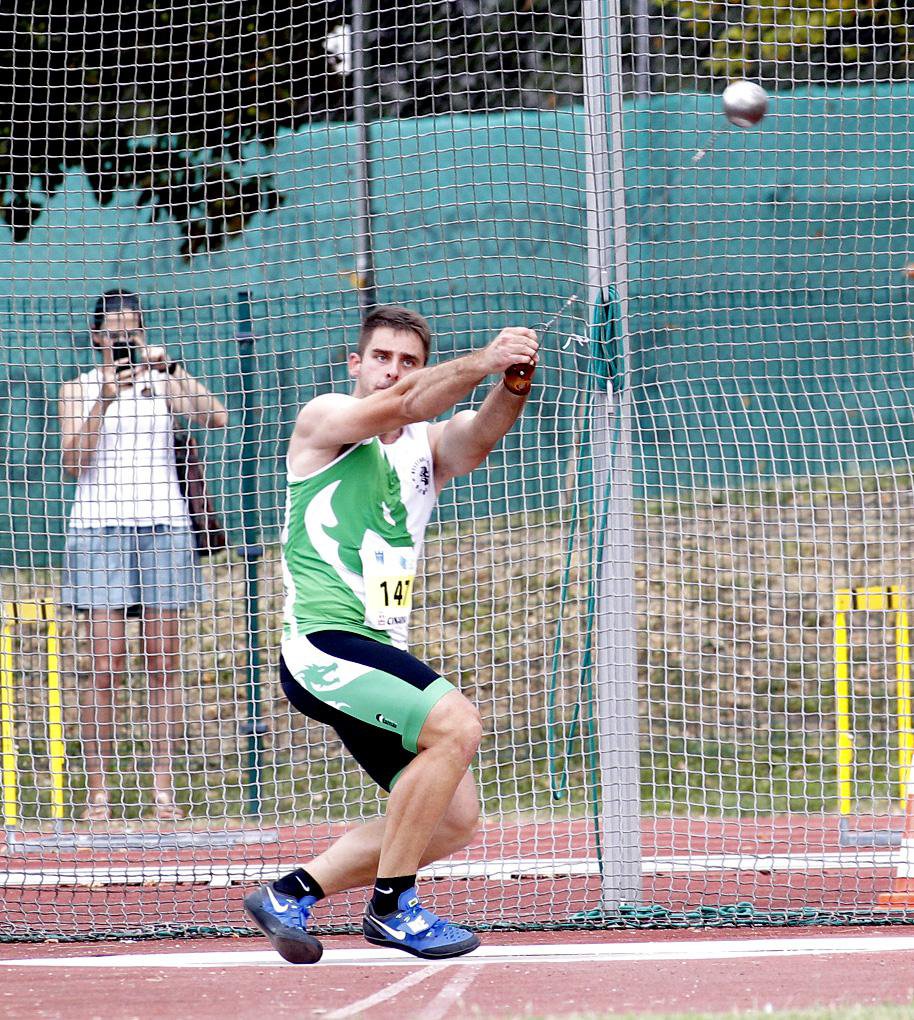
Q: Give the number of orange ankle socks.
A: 0